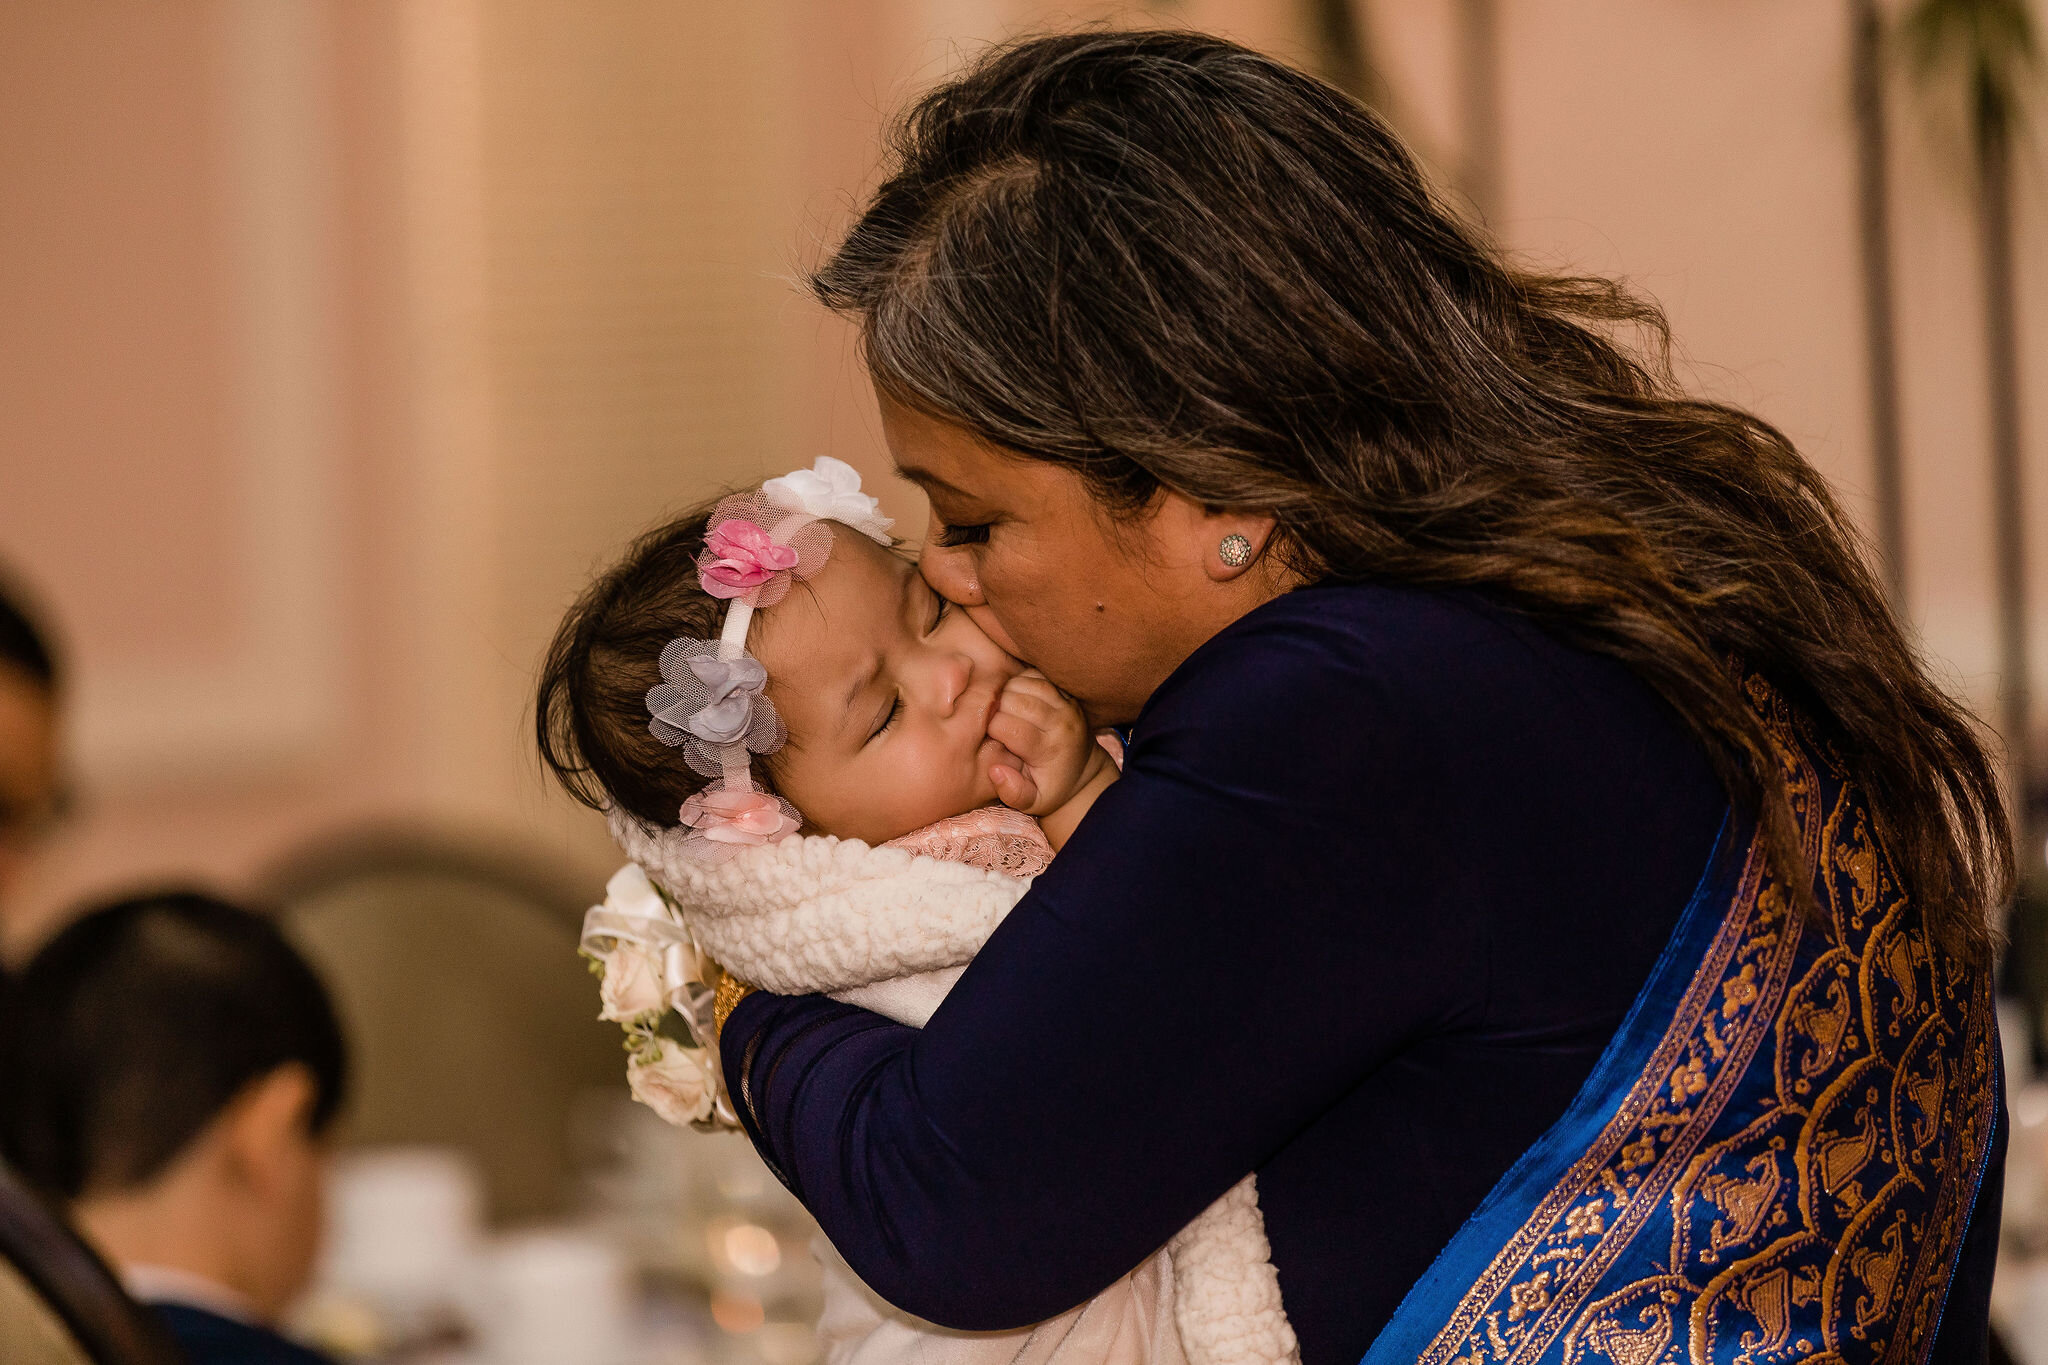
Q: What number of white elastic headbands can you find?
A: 1